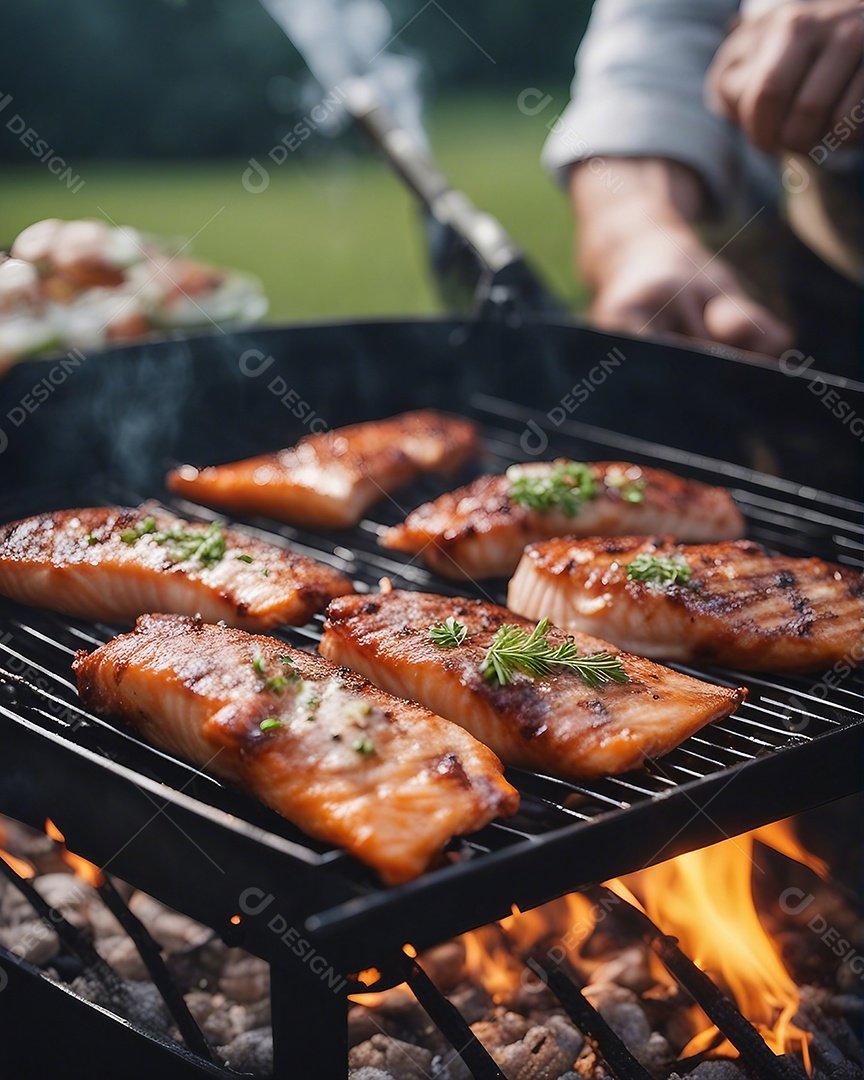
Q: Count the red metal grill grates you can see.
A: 0